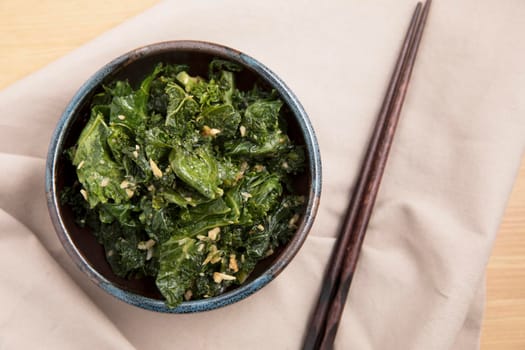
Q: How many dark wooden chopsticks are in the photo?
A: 2